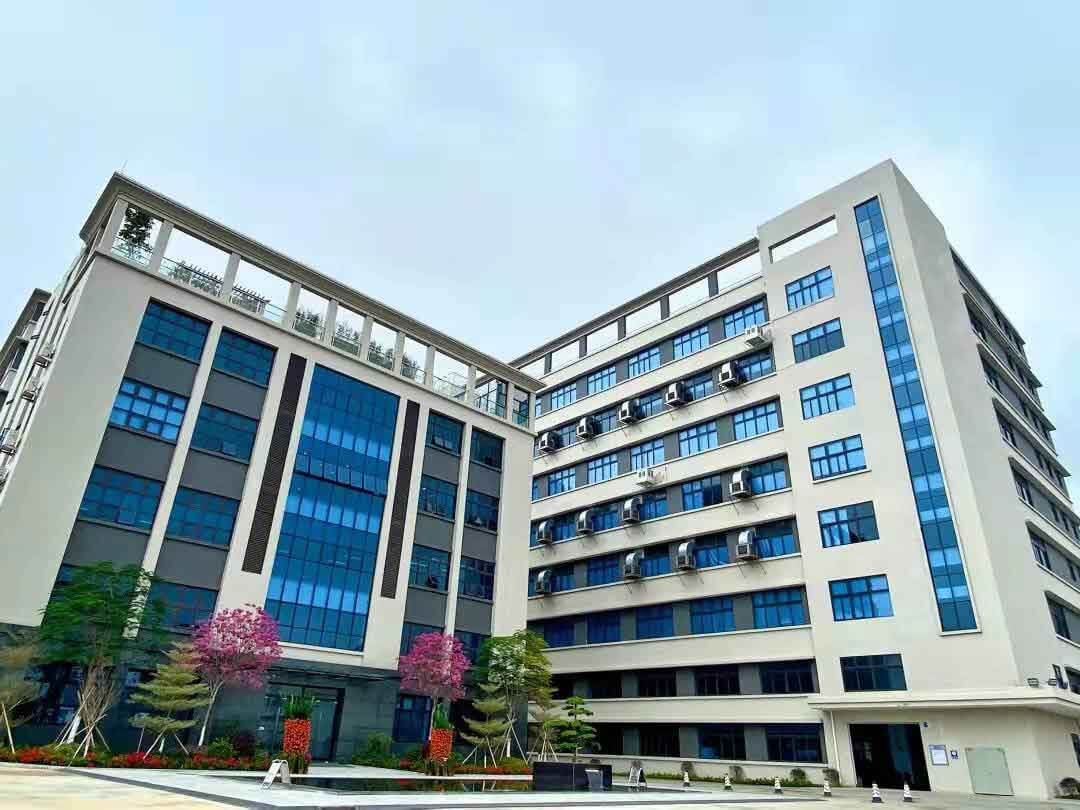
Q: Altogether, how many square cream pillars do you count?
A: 11